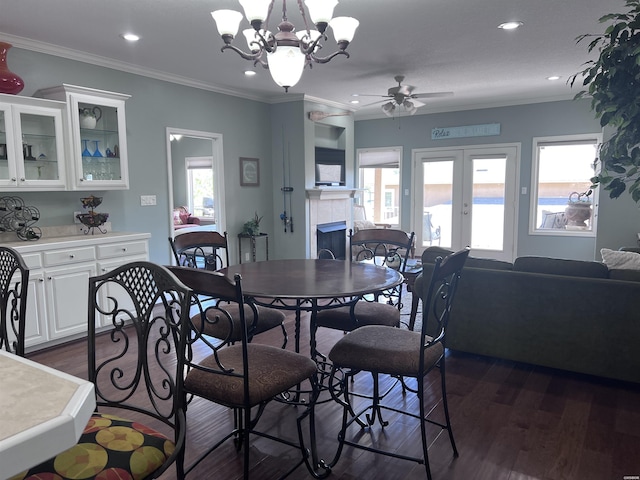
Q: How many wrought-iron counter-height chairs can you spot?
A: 6